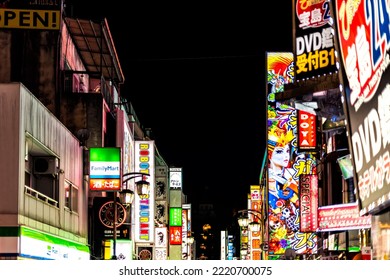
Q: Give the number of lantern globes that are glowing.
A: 4